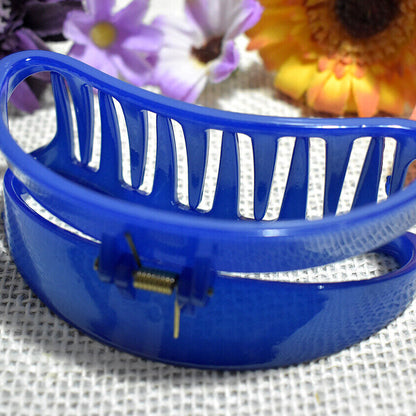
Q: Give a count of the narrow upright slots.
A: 11